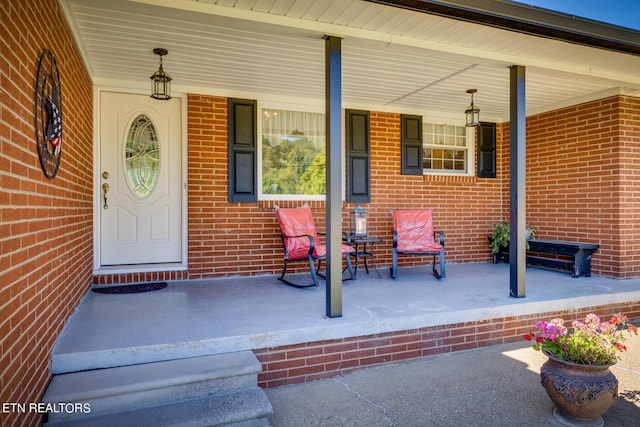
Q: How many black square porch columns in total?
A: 2